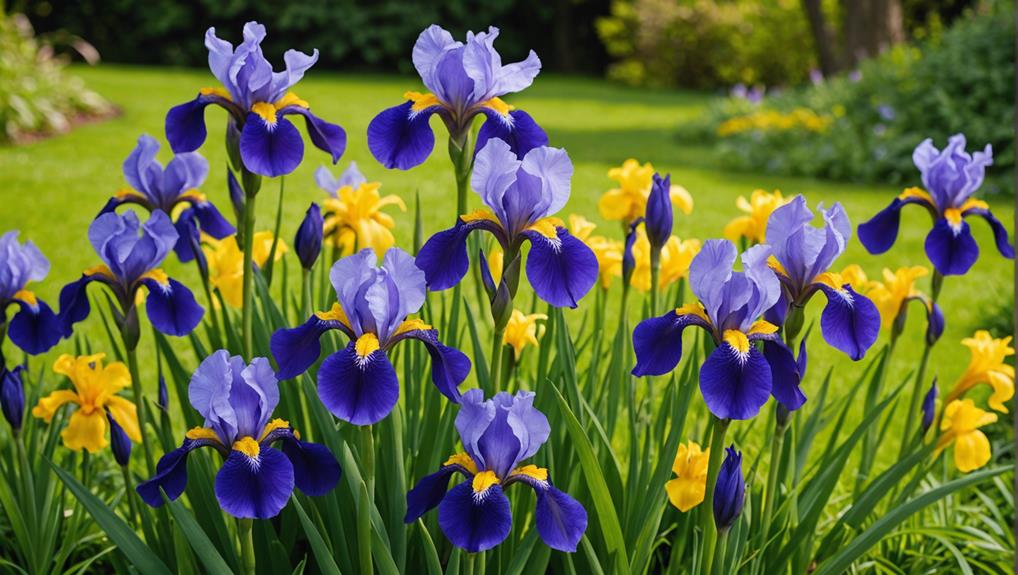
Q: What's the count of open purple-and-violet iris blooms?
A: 12